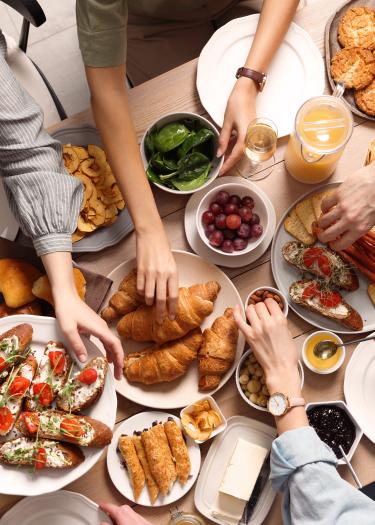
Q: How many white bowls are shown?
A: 7